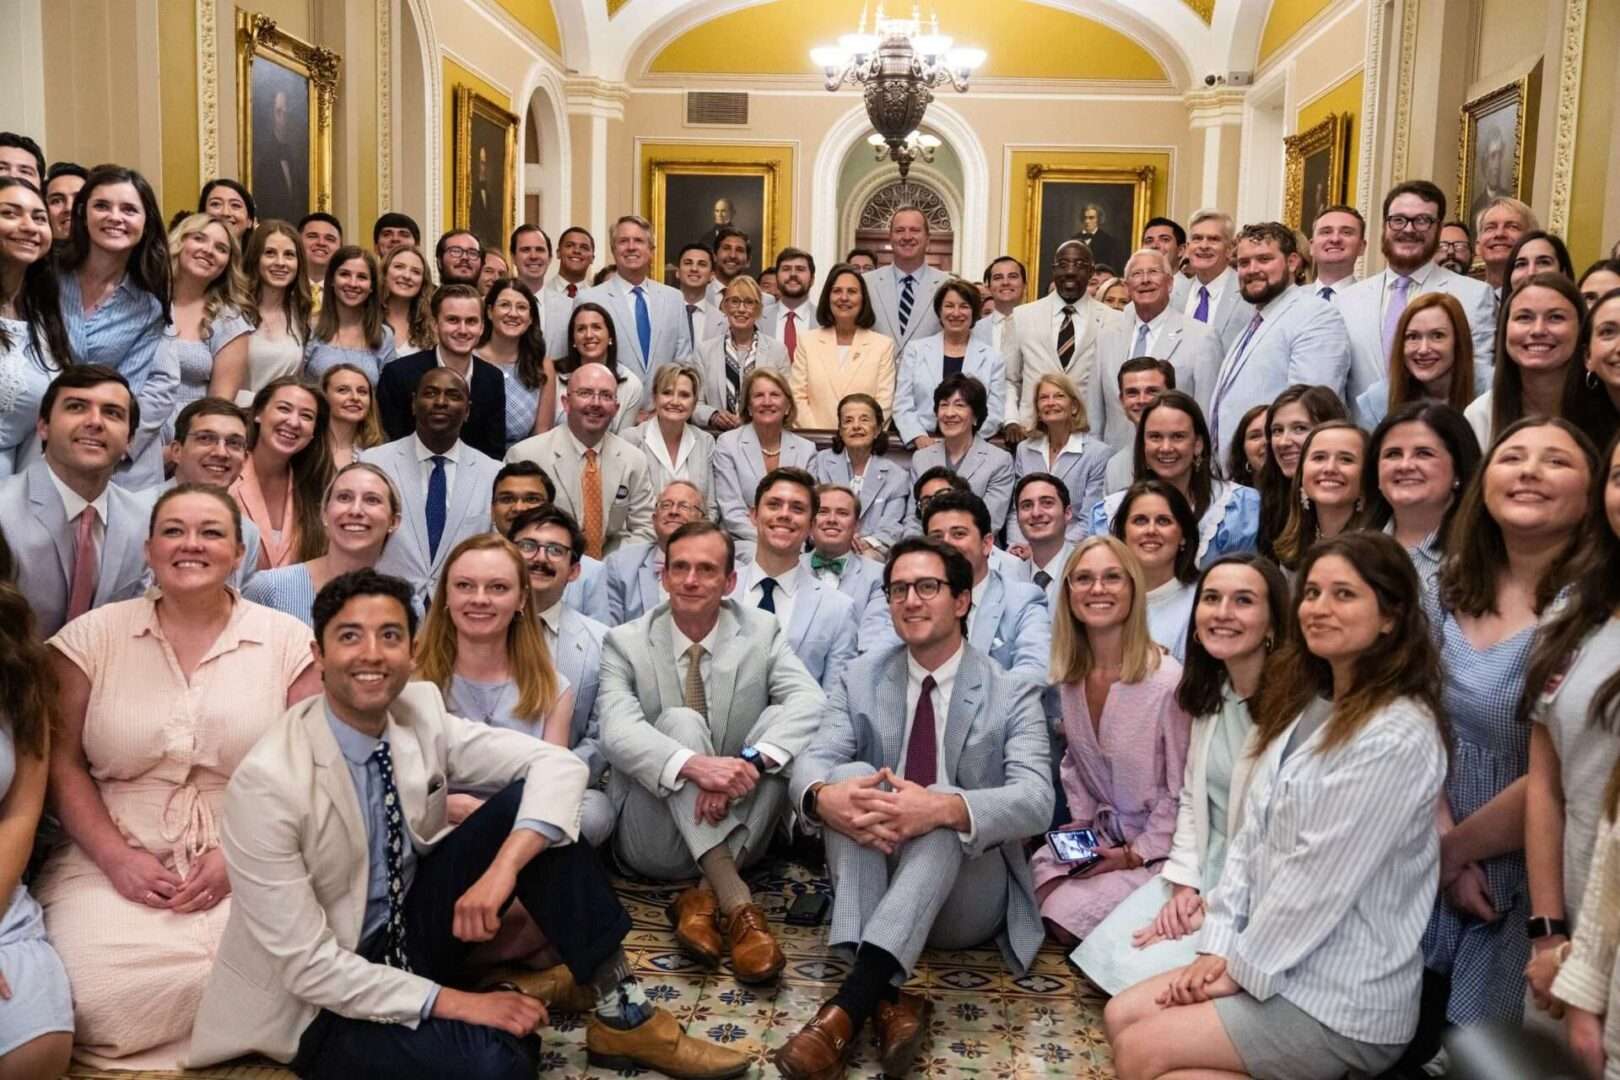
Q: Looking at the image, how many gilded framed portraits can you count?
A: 6